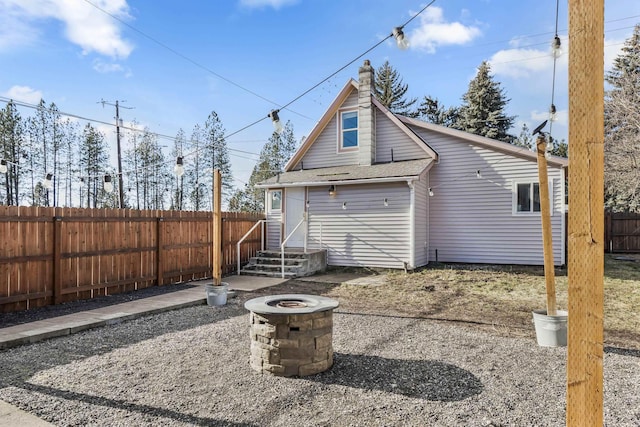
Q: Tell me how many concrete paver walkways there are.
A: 1